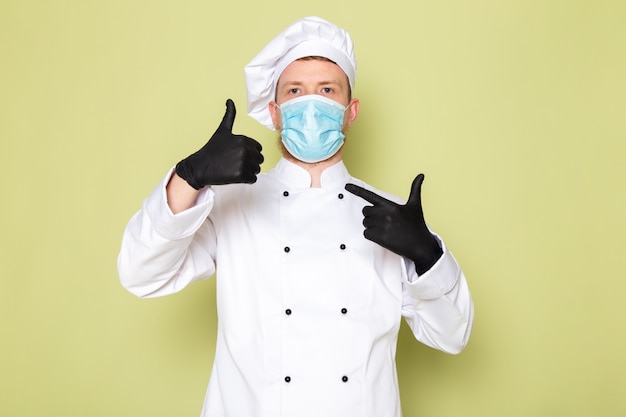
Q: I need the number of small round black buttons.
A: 8